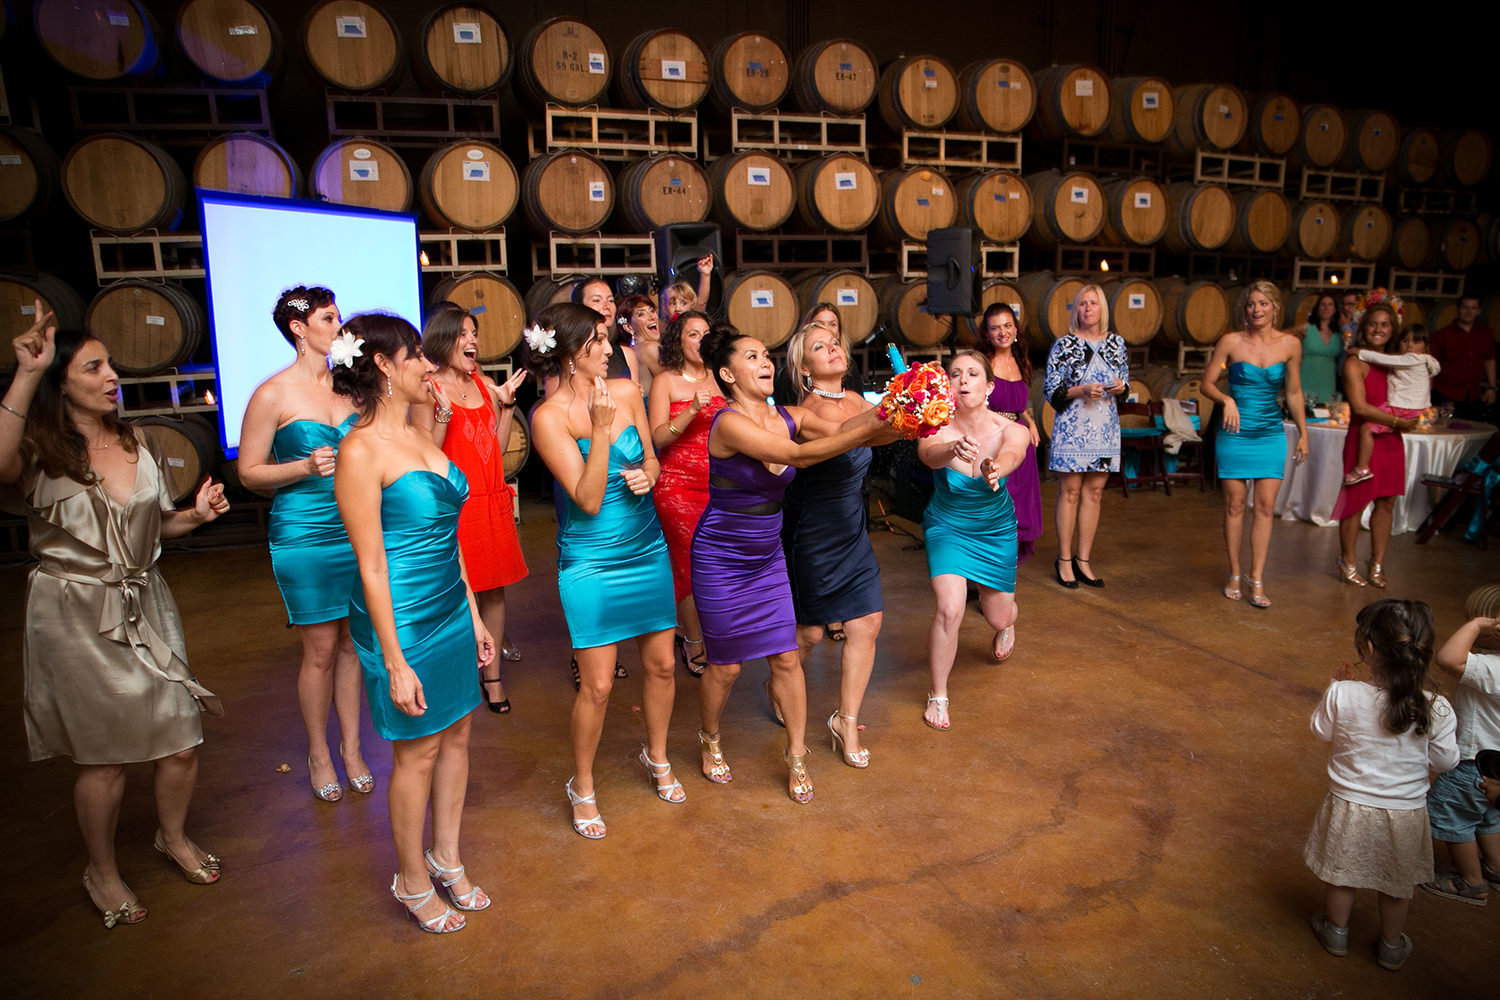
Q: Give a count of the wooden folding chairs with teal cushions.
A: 3